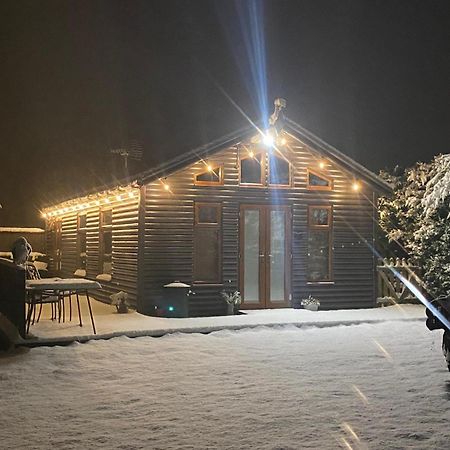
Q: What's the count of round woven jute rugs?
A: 0